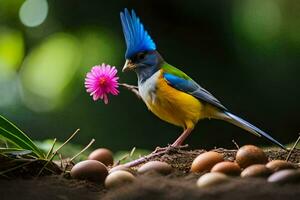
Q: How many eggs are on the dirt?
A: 11